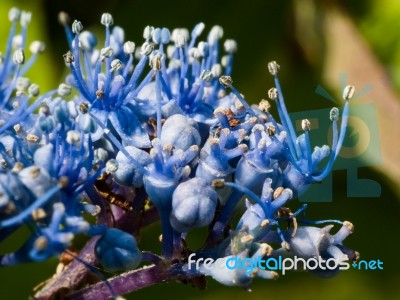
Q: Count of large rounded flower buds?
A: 4